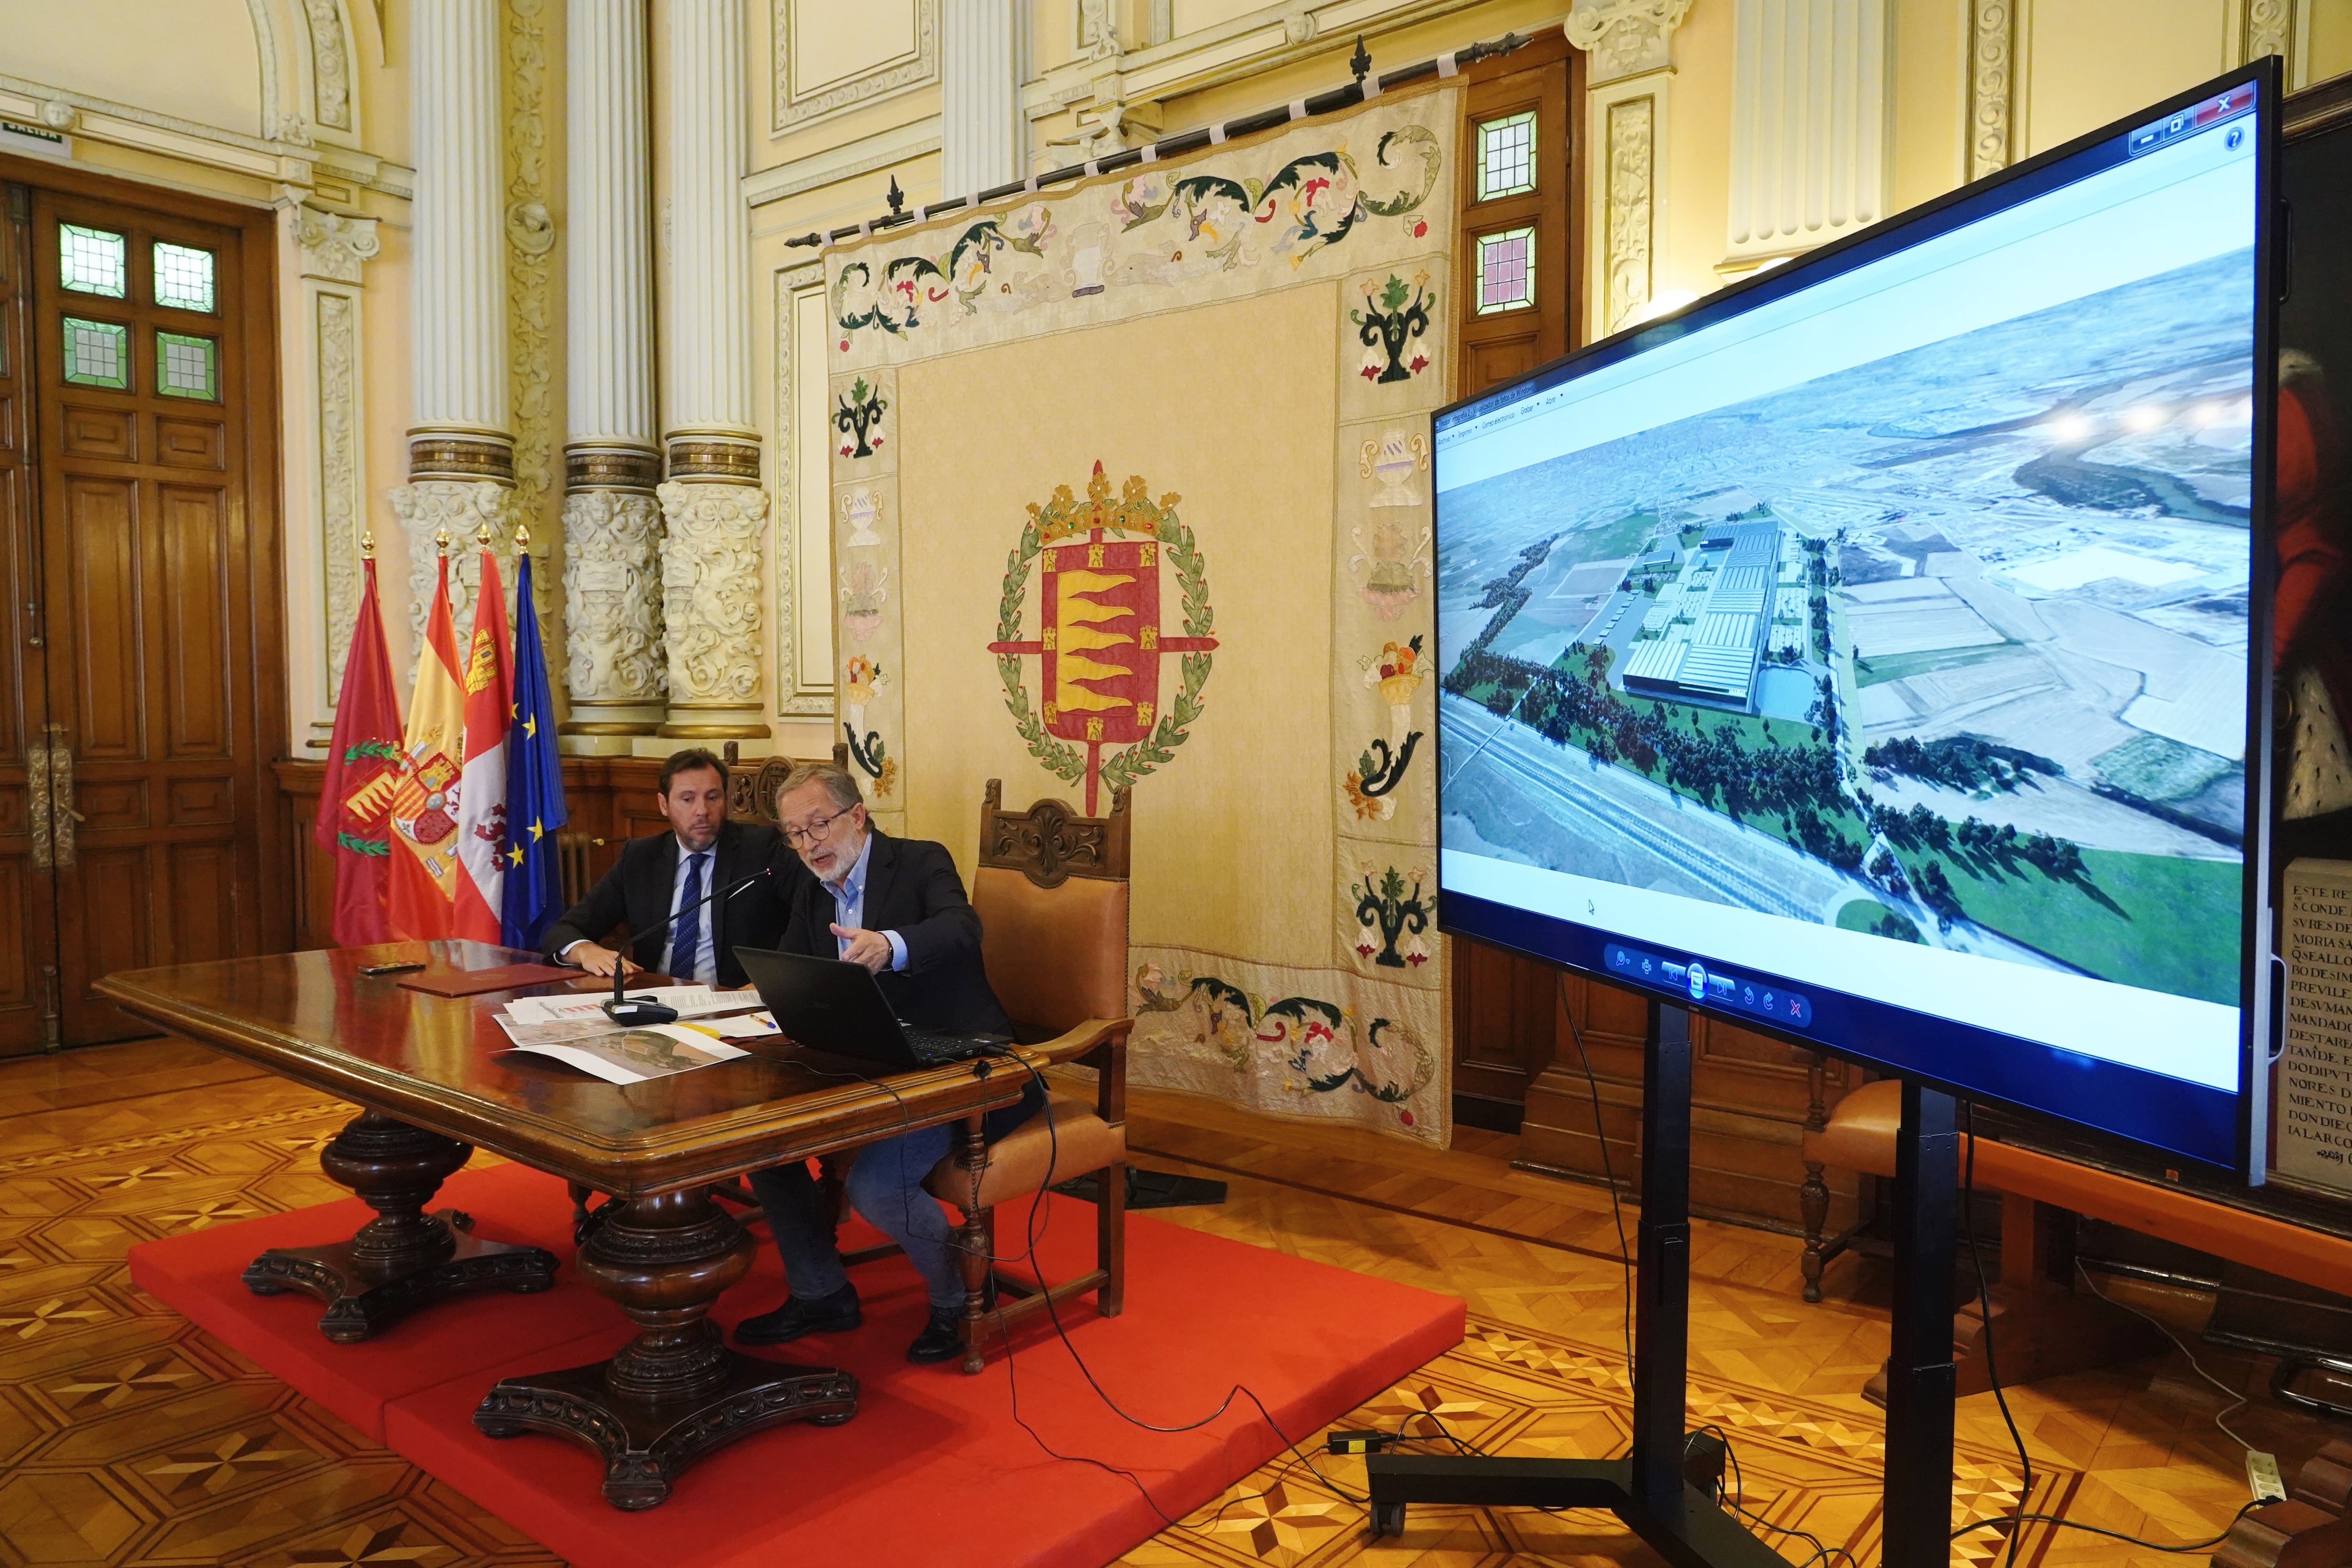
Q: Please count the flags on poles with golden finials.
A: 4